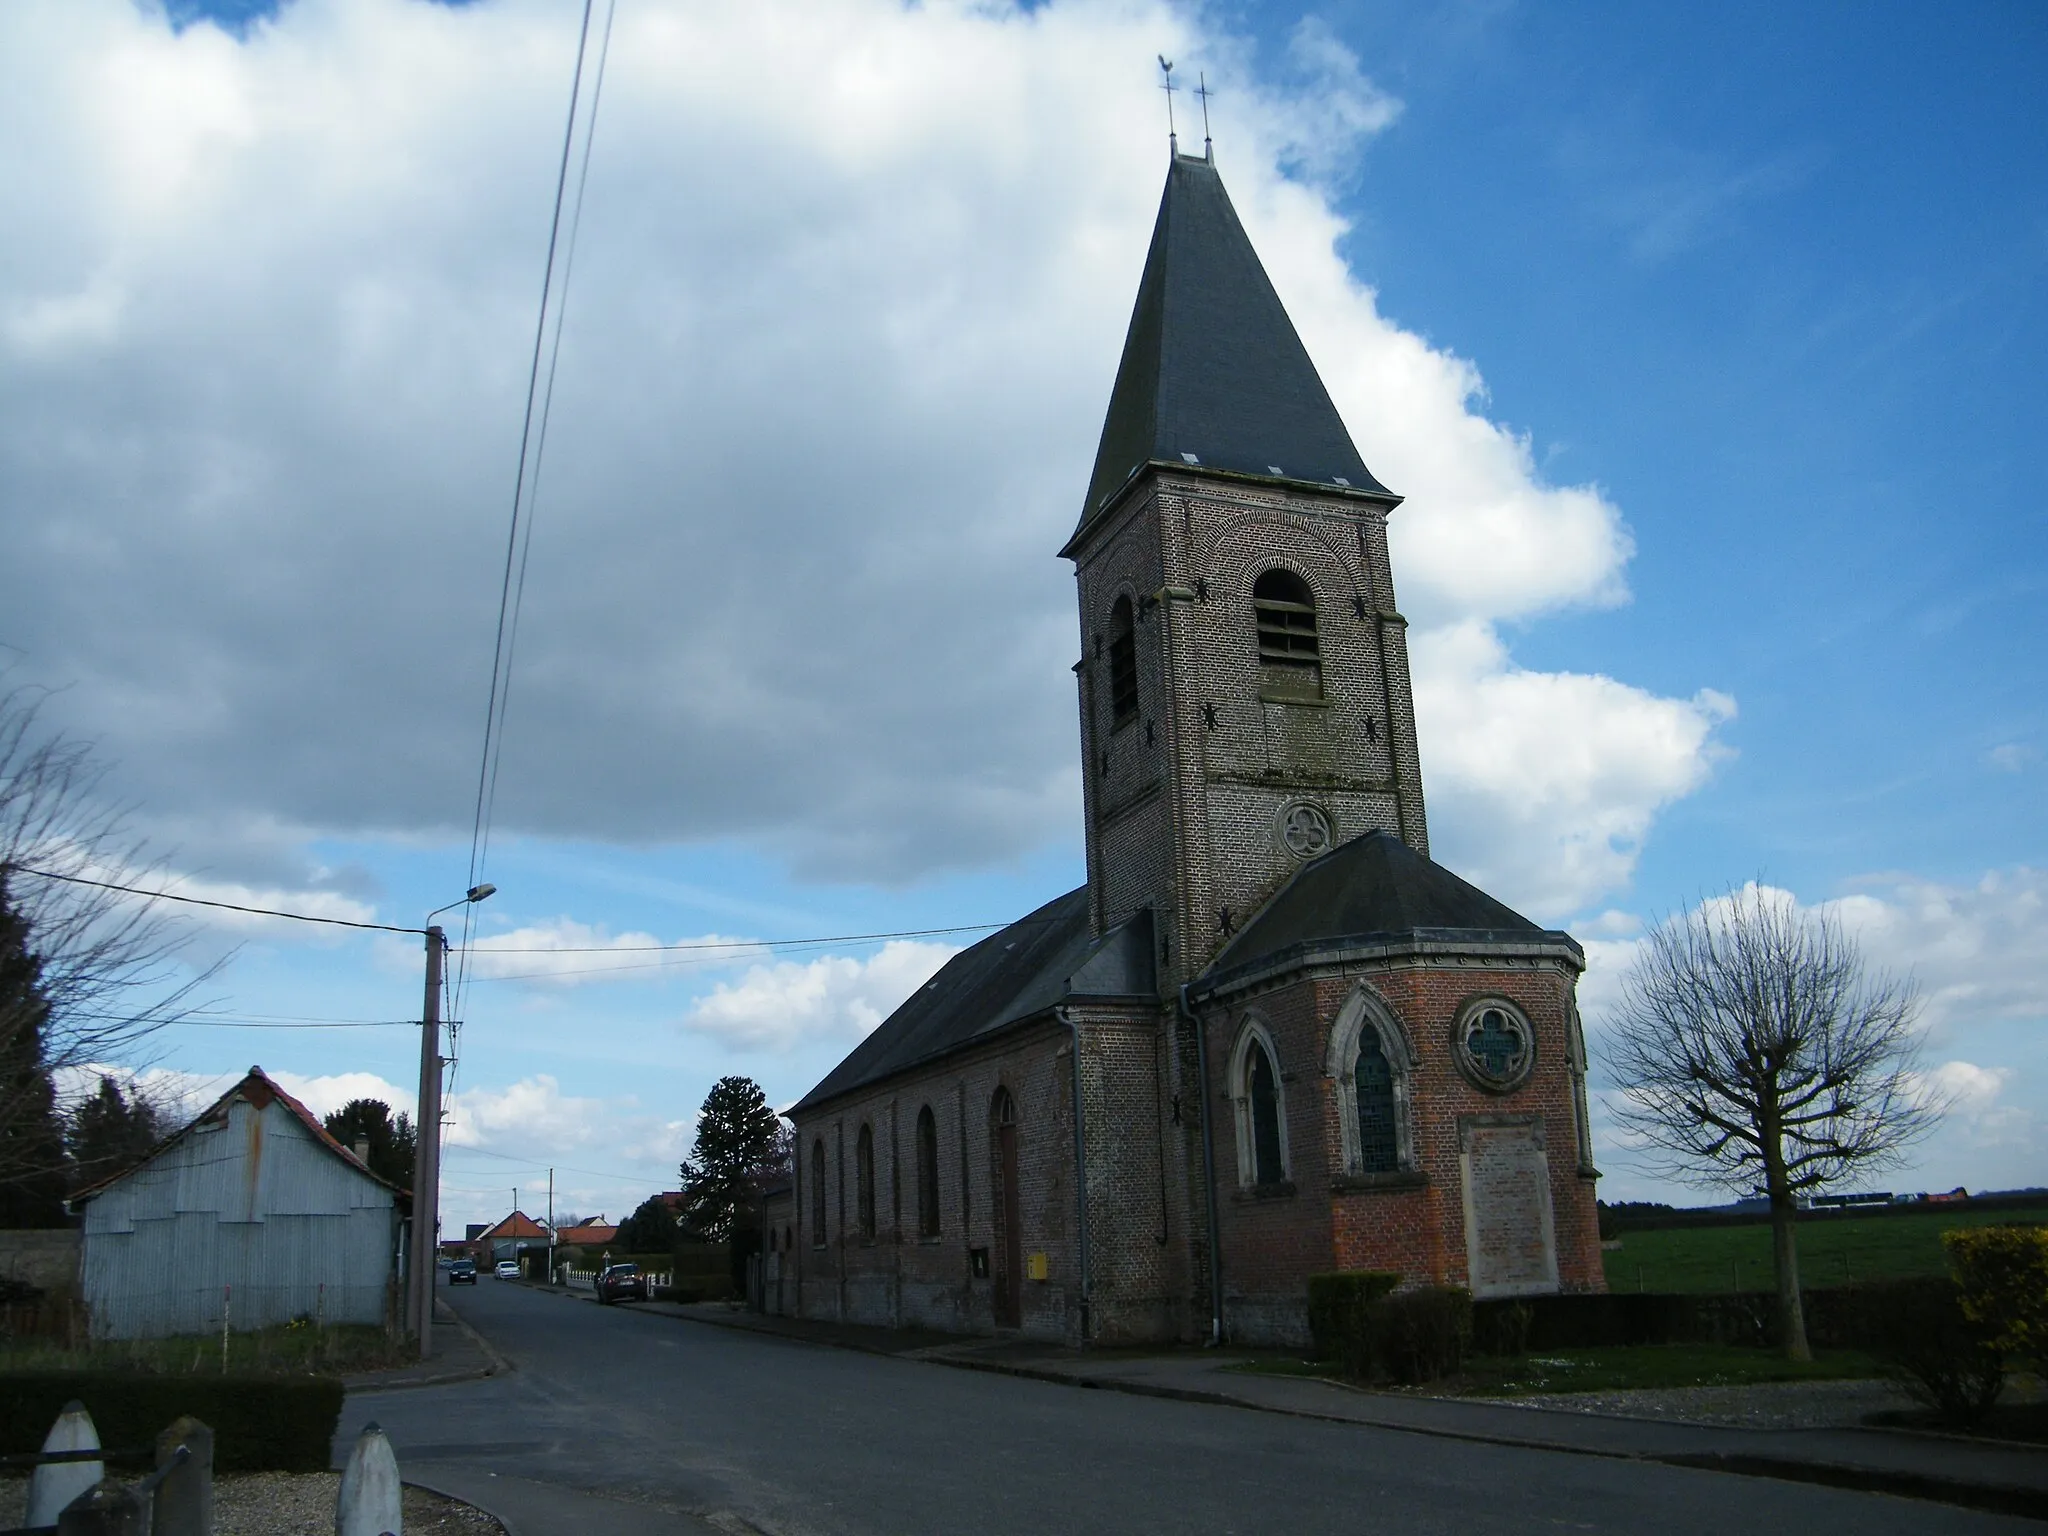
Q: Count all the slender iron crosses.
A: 2